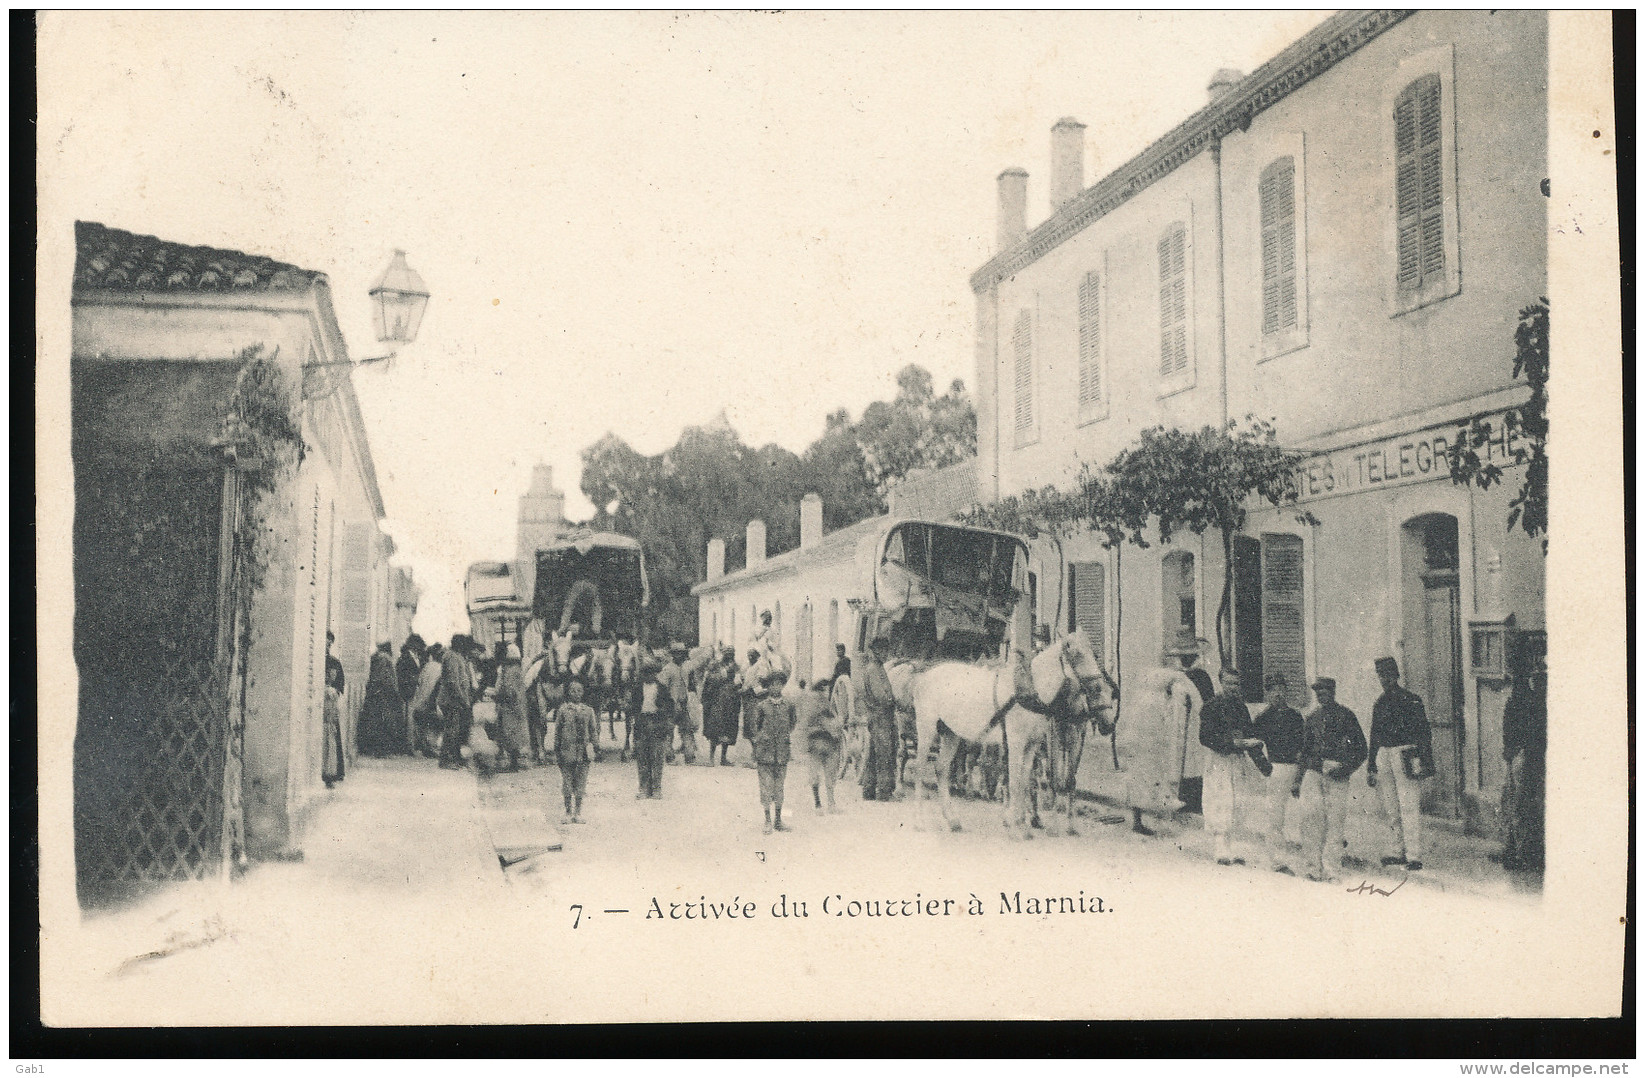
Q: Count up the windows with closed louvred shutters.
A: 5